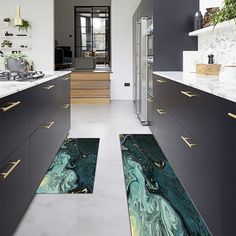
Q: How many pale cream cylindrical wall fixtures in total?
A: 1